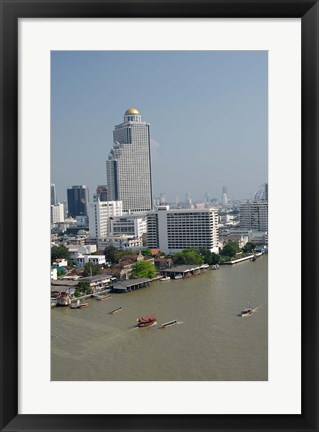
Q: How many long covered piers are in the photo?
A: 2